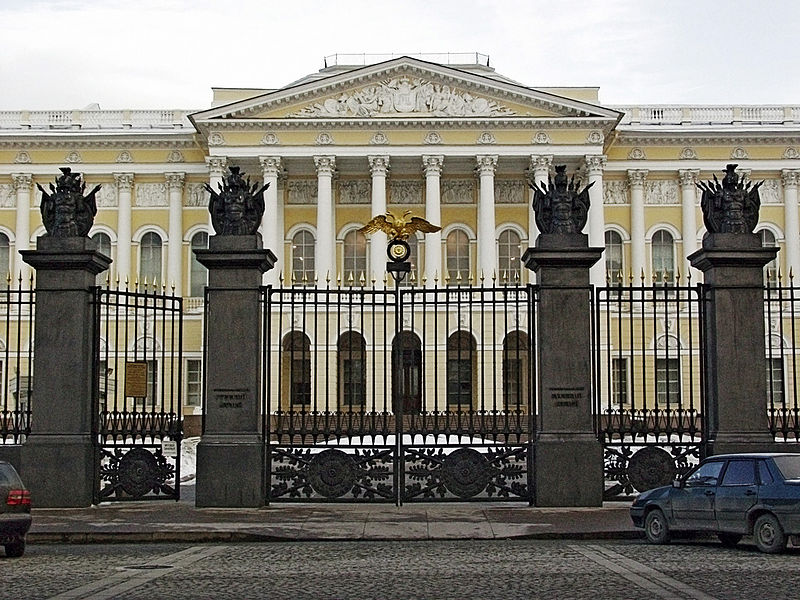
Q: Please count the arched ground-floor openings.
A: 5